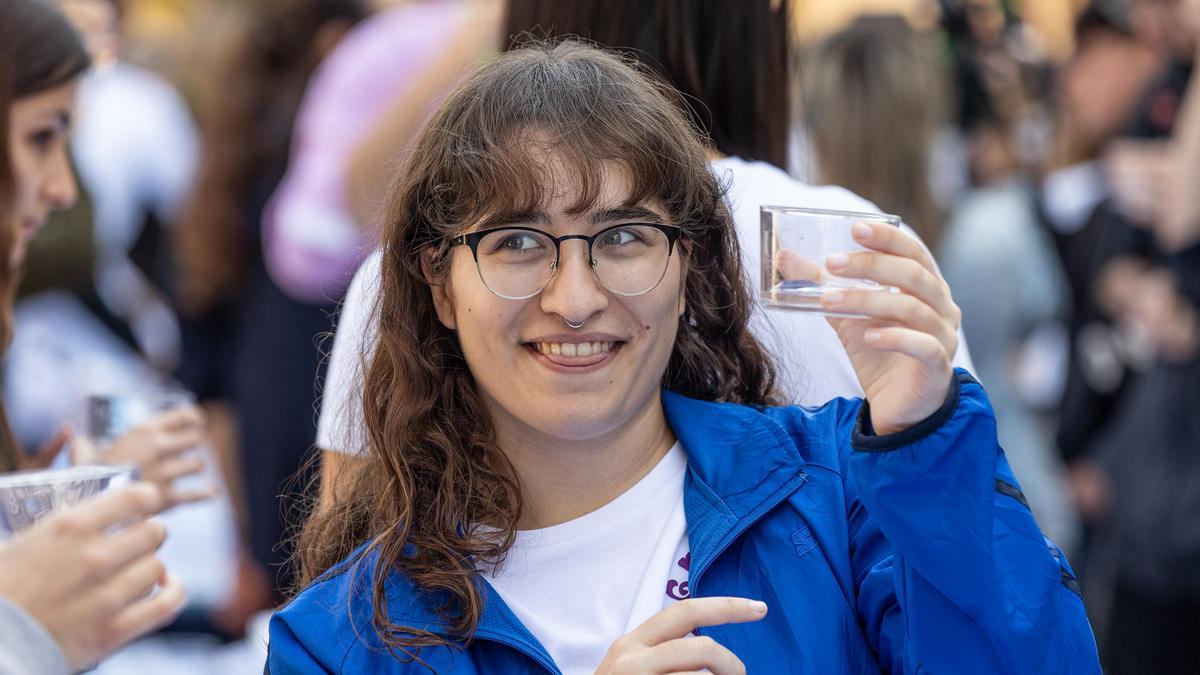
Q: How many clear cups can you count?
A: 3